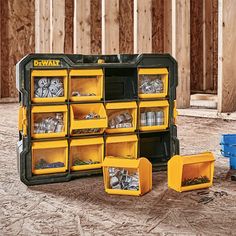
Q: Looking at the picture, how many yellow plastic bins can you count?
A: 12